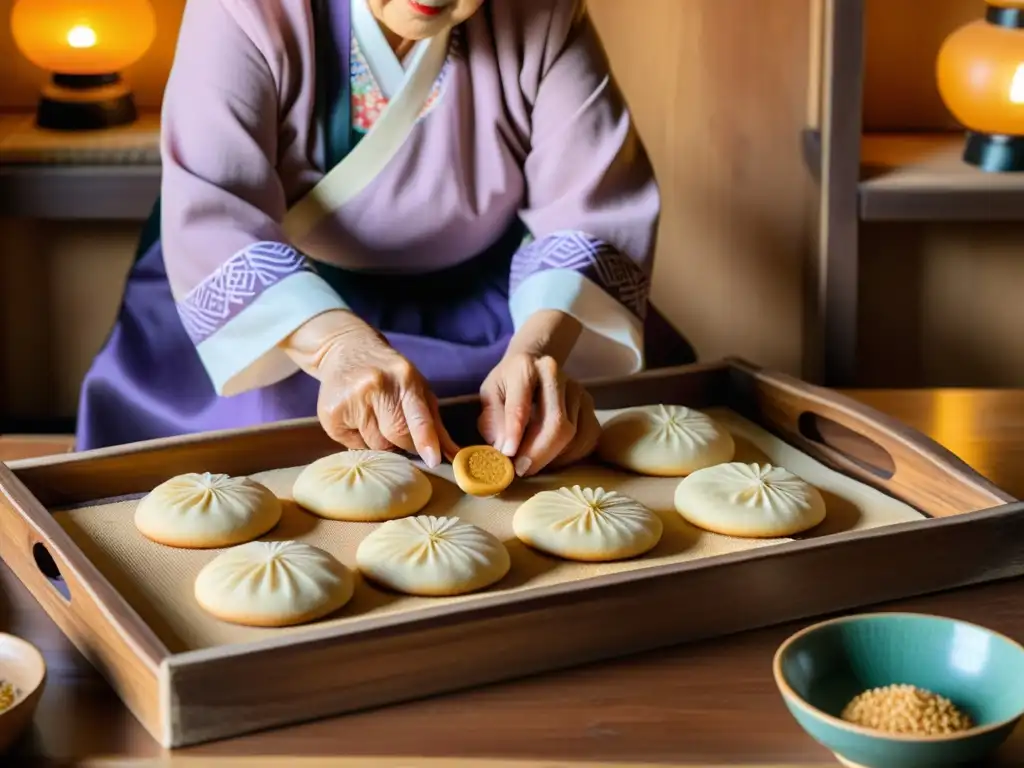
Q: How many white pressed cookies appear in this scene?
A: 7